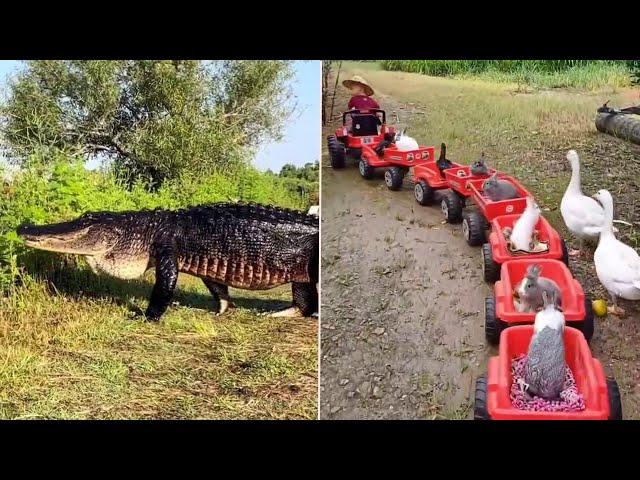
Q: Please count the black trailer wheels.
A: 11